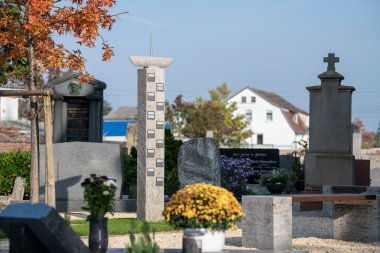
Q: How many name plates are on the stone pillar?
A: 12